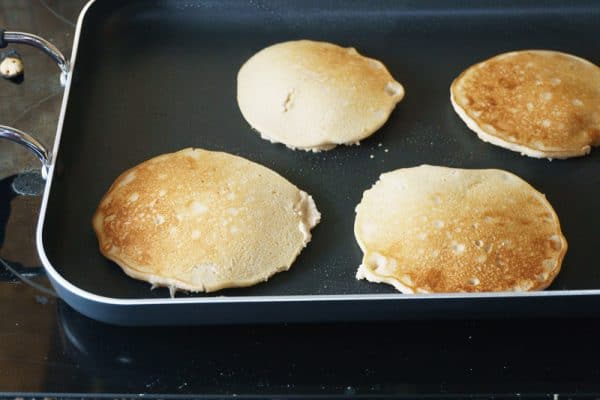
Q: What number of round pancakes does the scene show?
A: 4